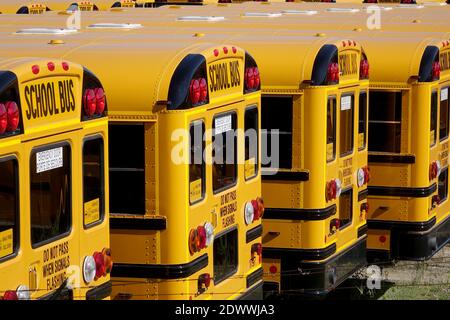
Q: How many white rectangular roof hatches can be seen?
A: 9